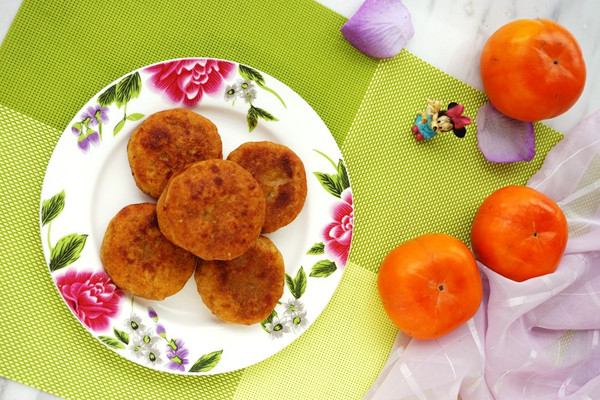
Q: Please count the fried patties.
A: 5